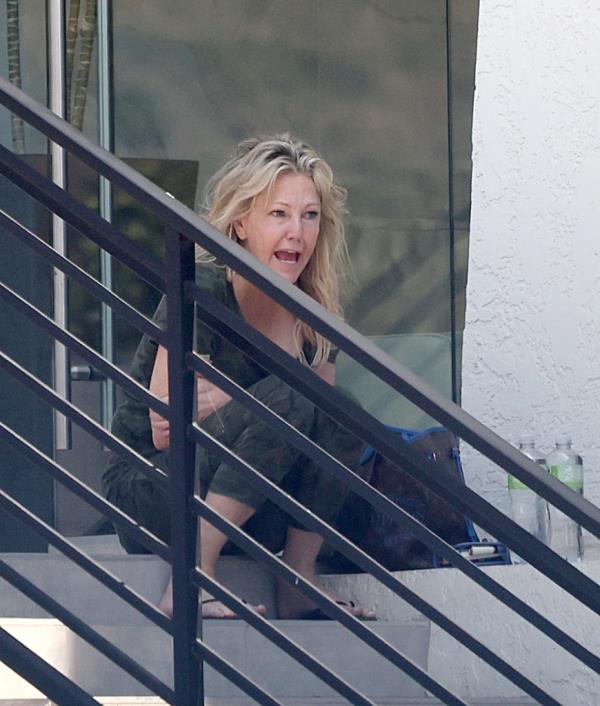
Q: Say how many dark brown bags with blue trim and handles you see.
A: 1